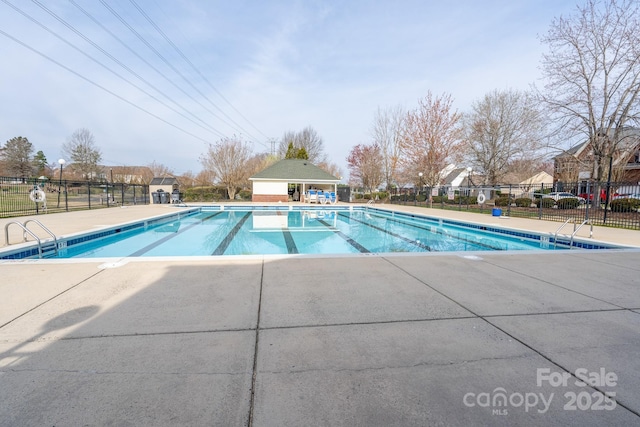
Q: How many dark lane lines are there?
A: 6